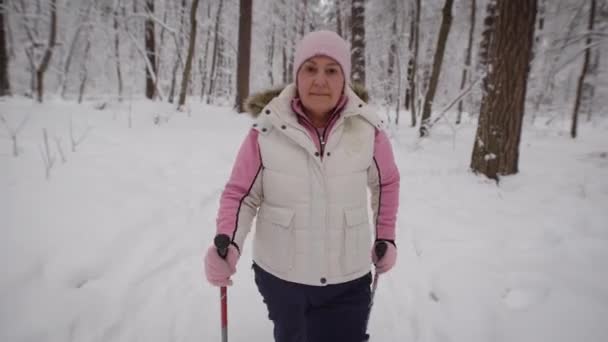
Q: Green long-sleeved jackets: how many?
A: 0